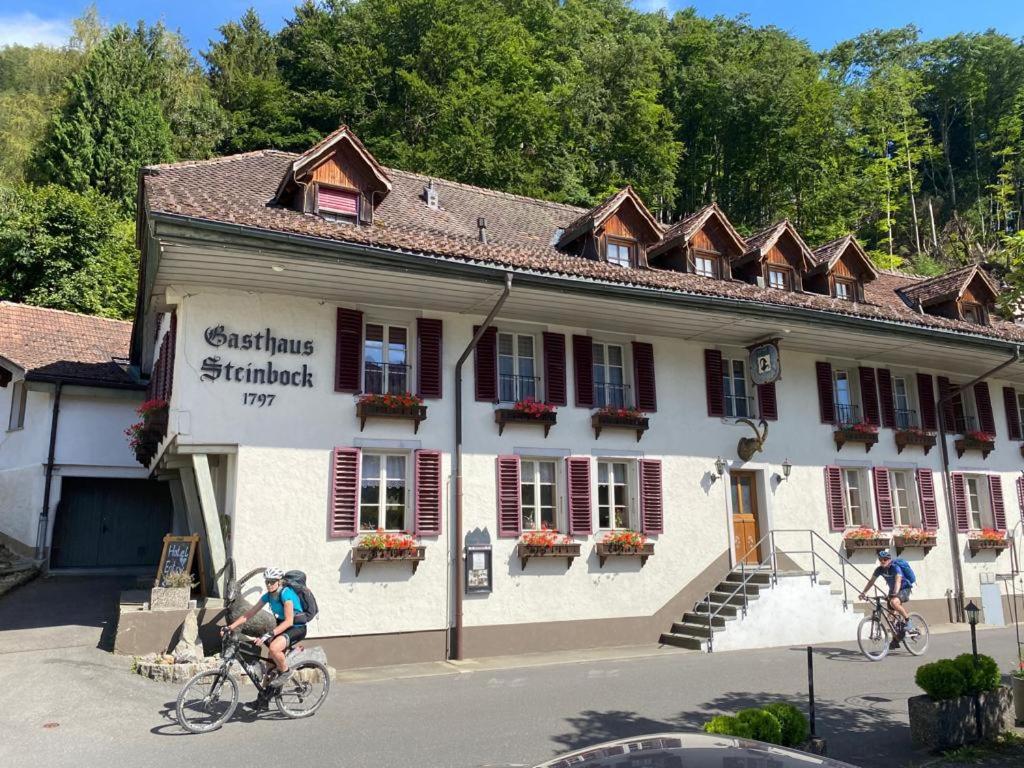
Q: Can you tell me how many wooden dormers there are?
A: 6